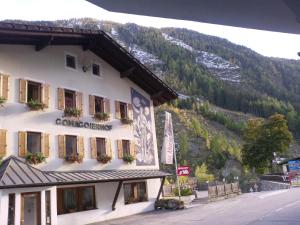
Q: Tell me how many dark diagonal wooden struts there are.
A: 2